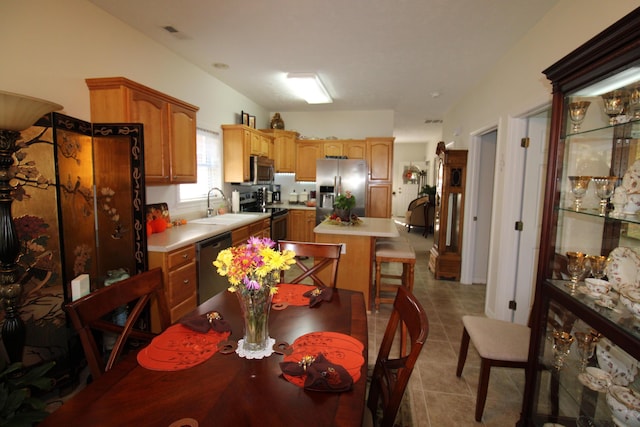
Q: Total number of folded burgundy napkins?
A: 3